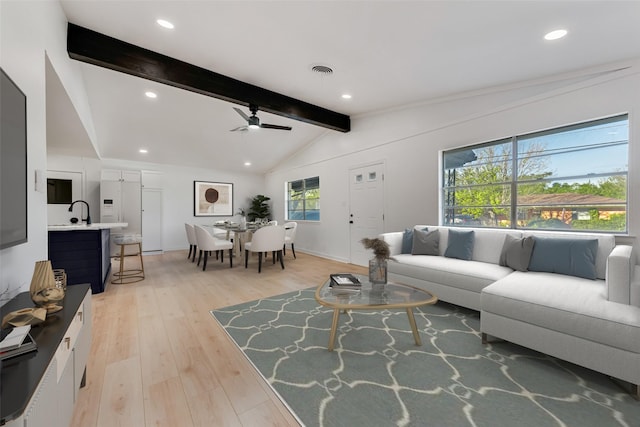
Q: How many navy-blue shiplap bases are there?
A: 1